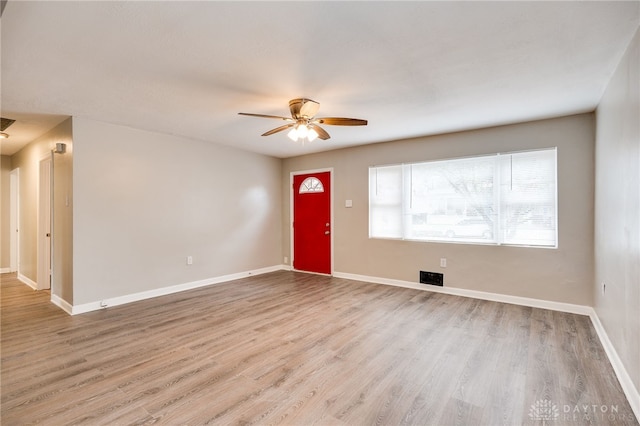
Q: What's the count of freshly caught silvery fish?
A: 0